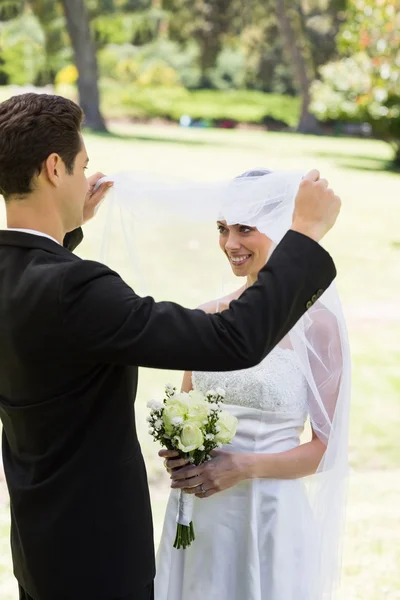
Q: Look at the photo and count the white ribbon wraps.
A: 1